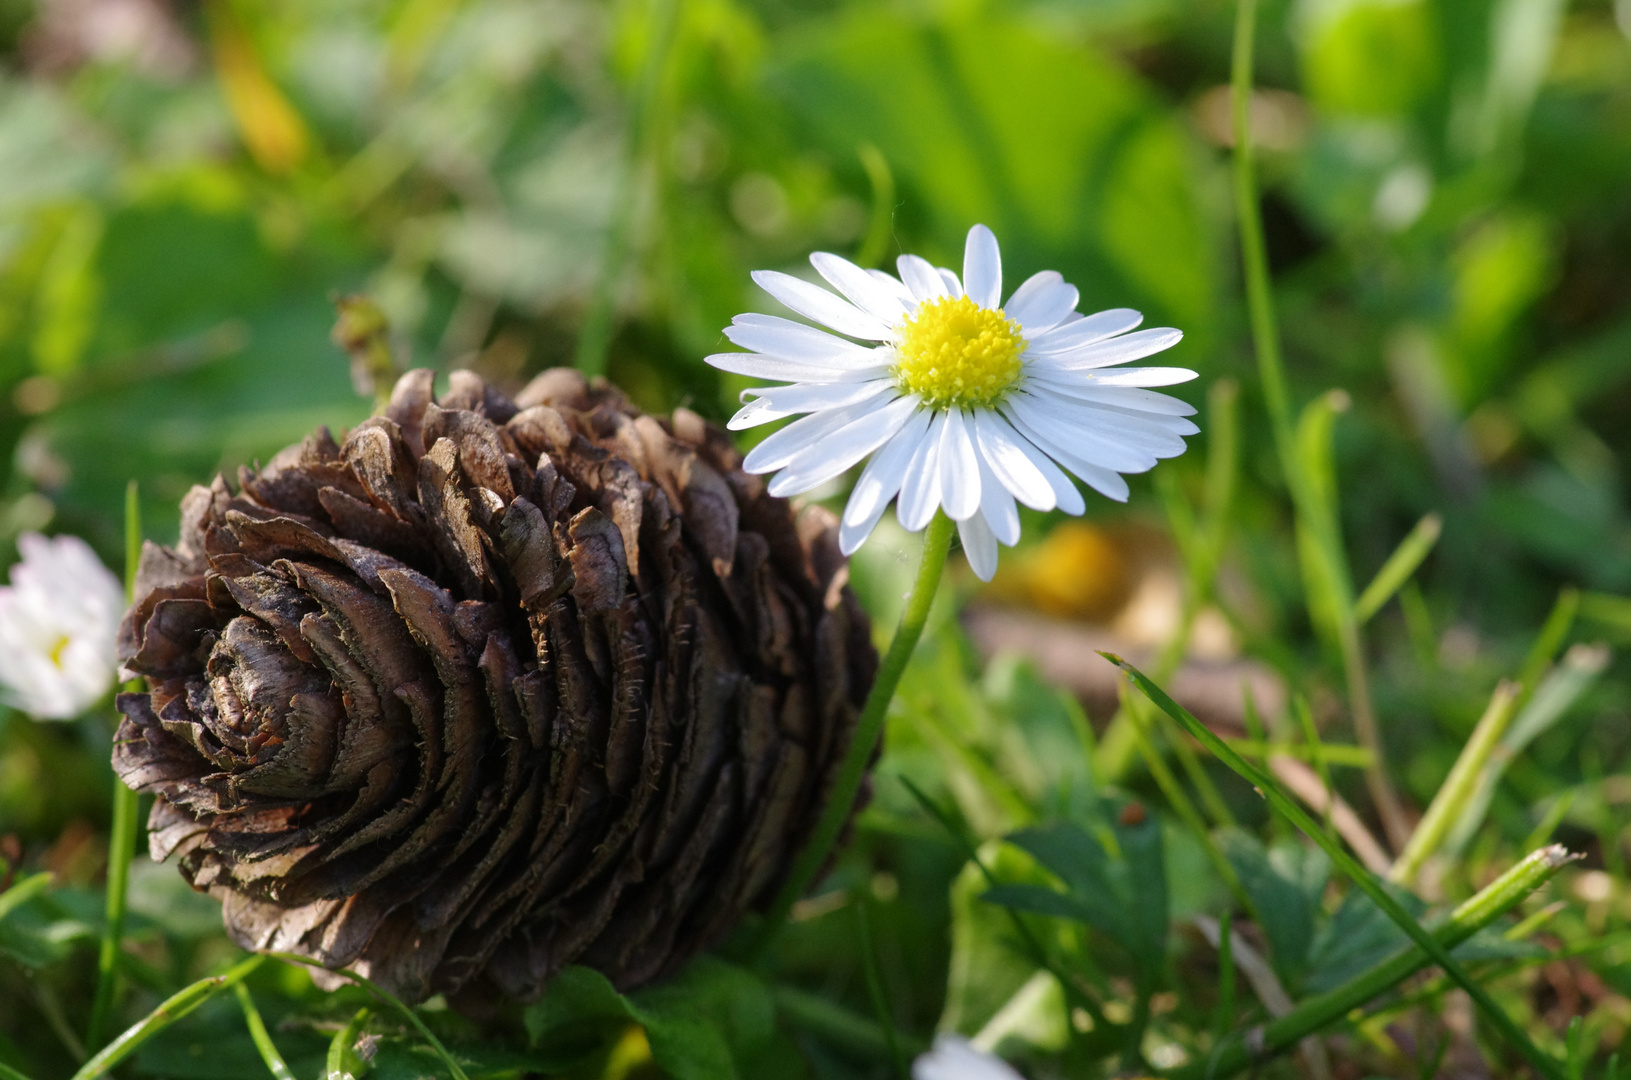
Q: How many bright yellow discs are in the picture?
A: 1